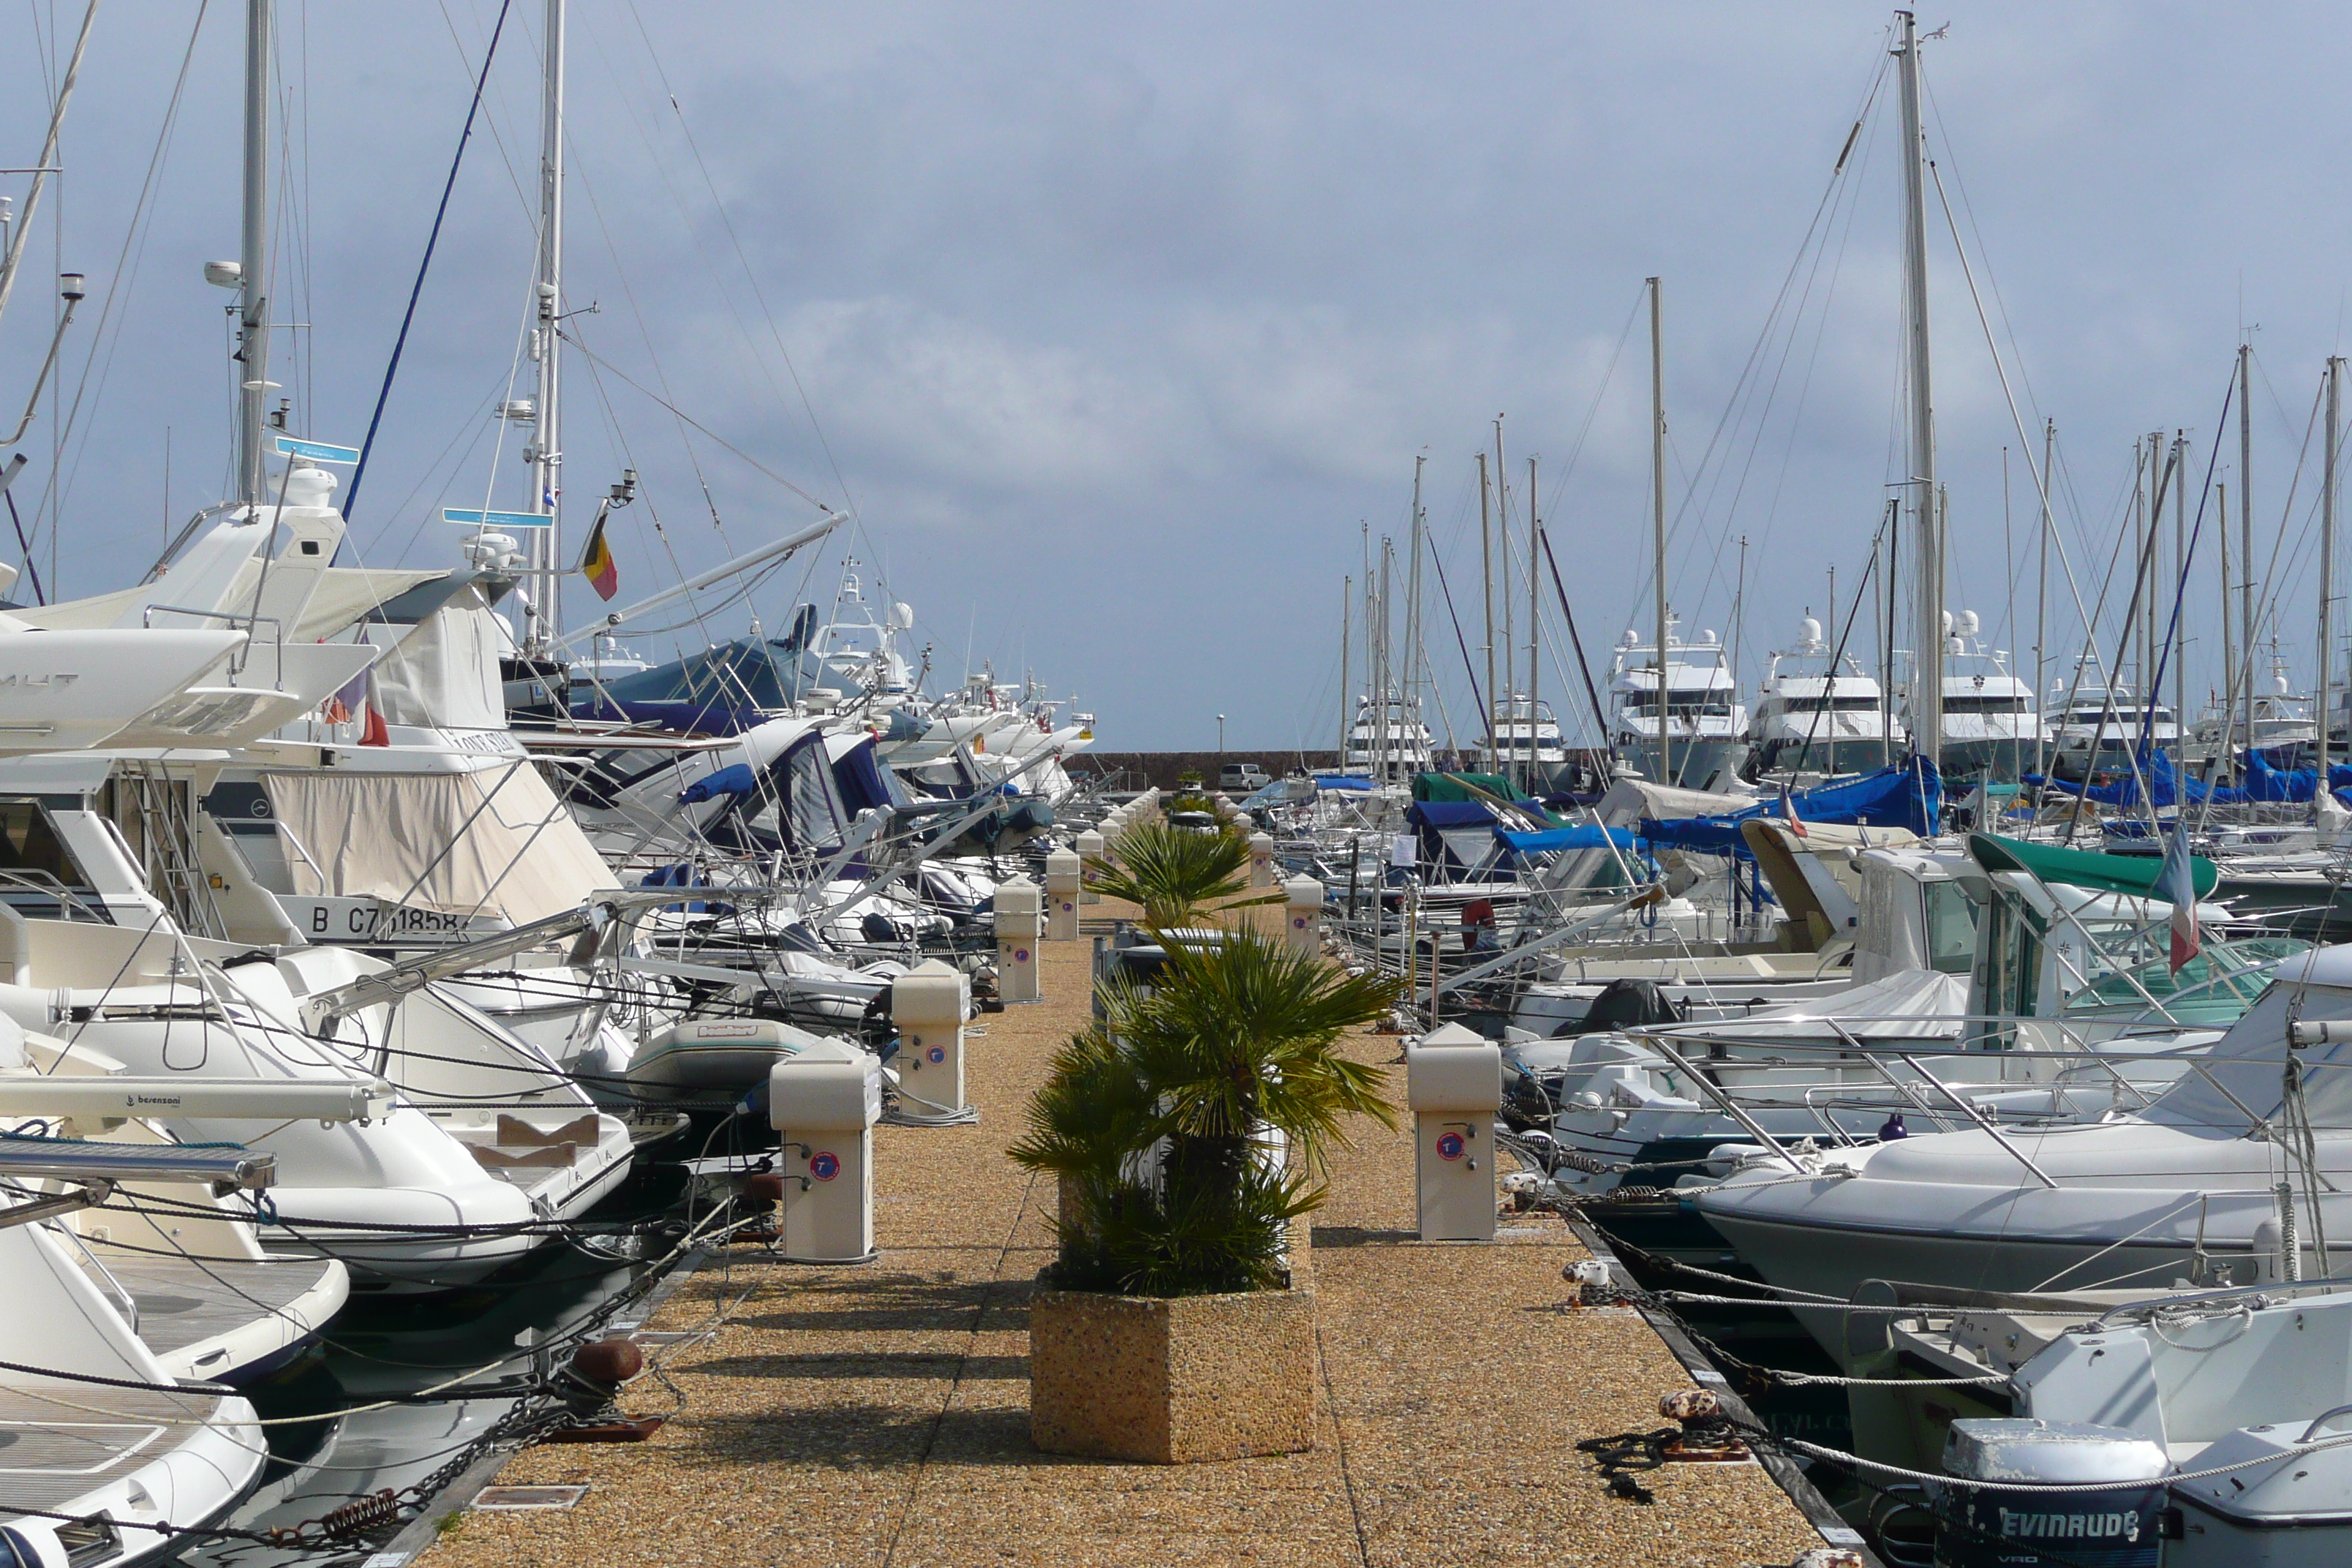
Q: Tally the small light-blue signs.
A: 2